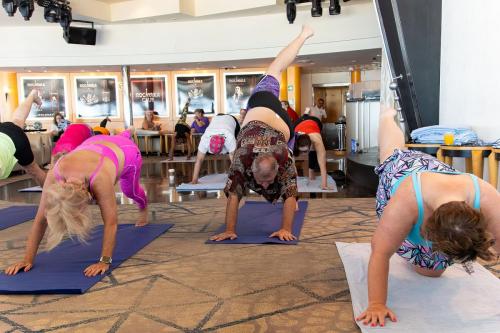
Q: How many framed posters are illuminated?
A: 5